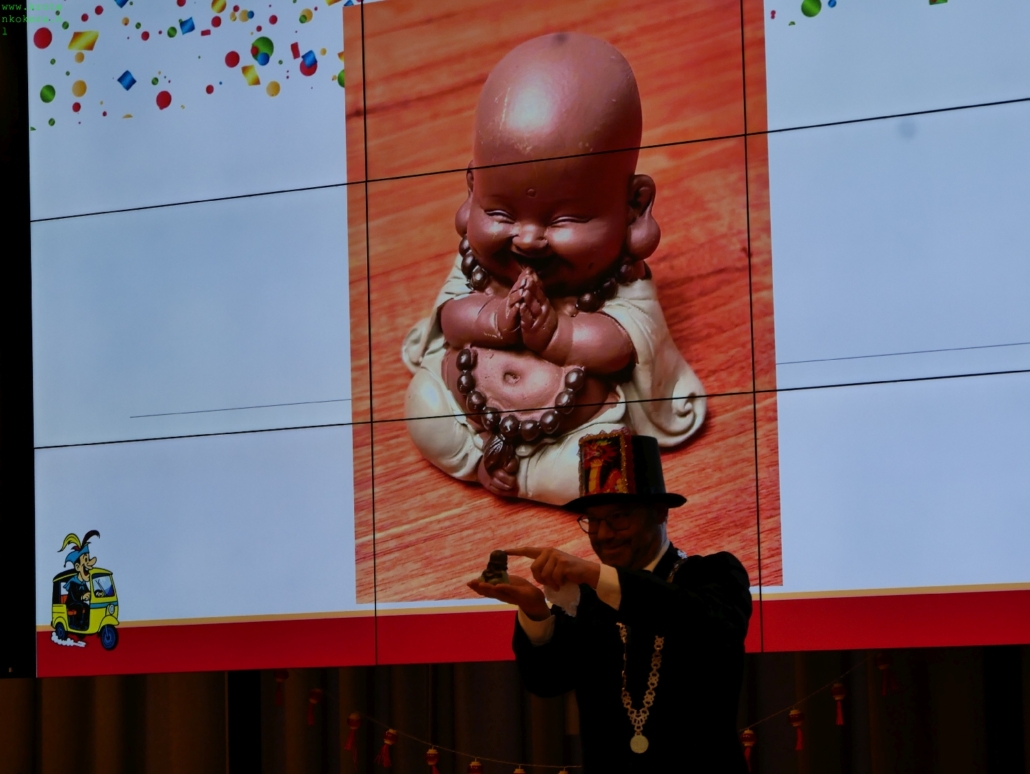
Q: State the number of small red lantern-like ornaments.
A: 12